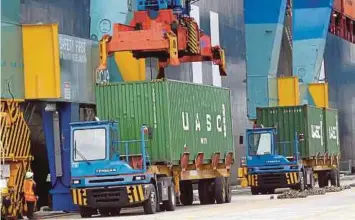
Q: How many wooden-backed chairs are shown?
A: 0